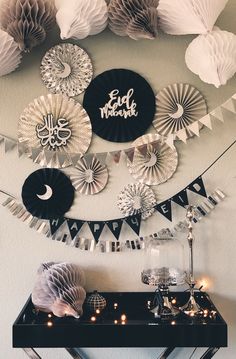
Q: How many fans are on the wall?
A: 8